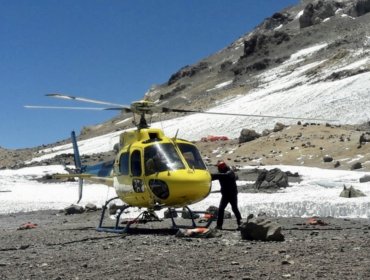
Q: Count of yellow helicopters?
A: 1